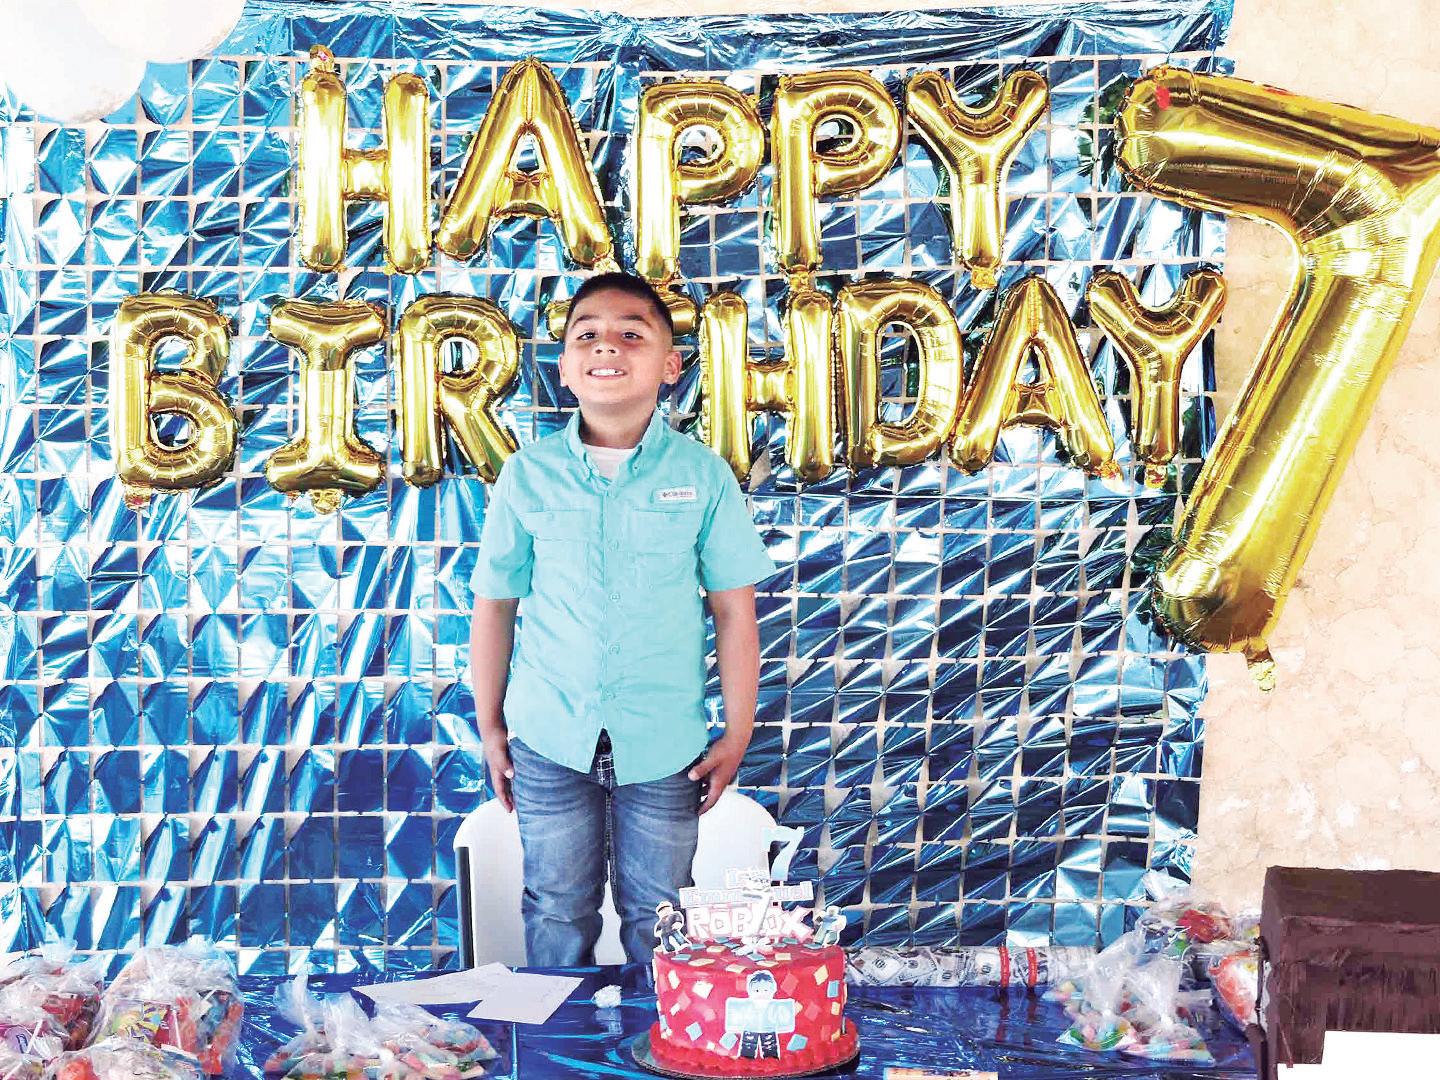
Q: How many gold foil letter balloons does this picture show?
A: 13